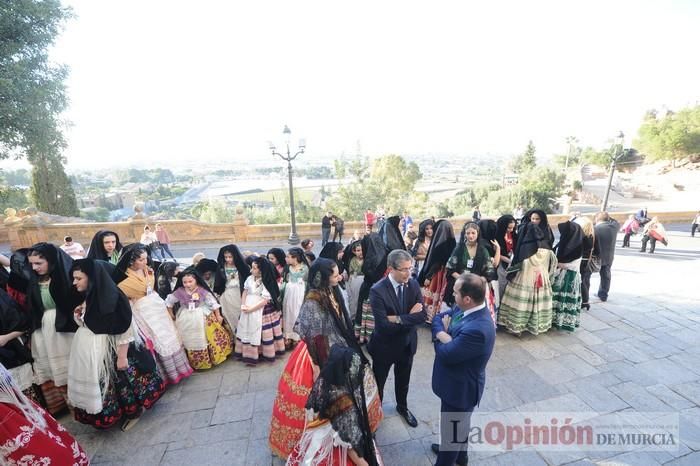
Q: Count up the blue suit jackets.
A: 2